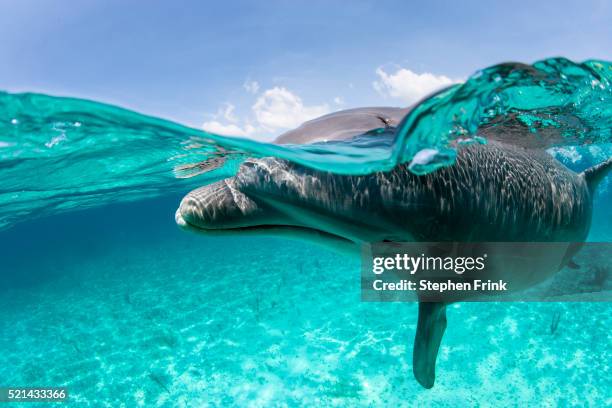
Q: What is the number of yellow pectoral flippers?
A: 0